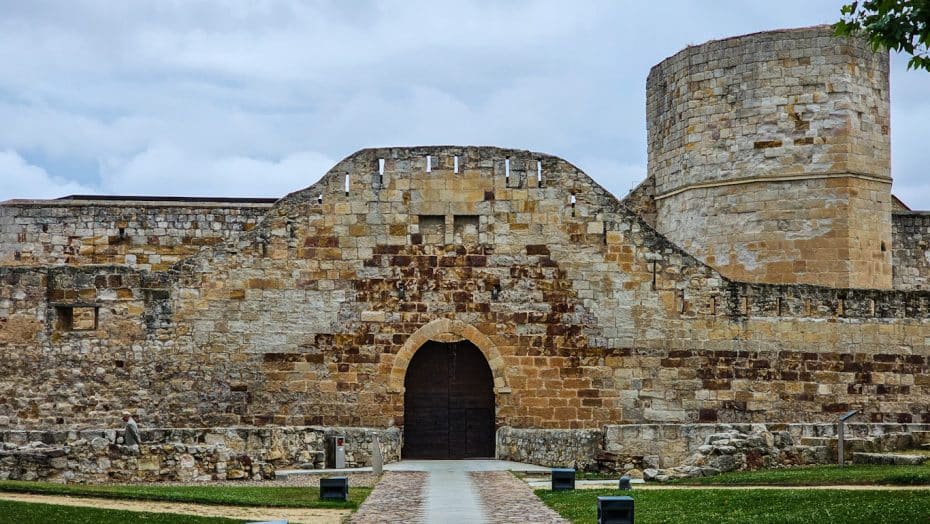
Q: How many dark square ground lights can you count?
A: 3